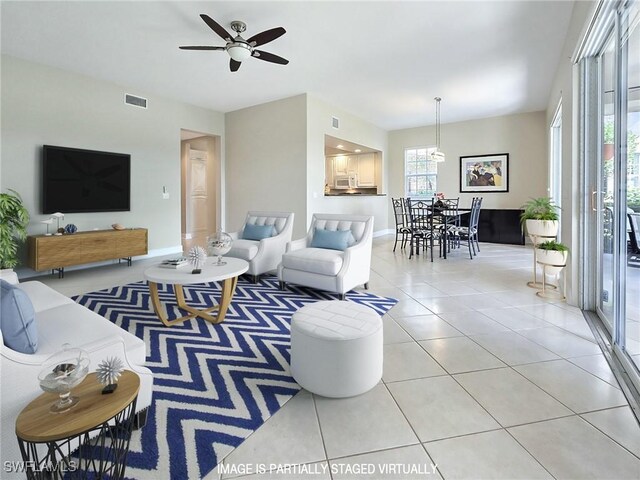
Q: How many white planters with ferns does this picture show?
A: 2